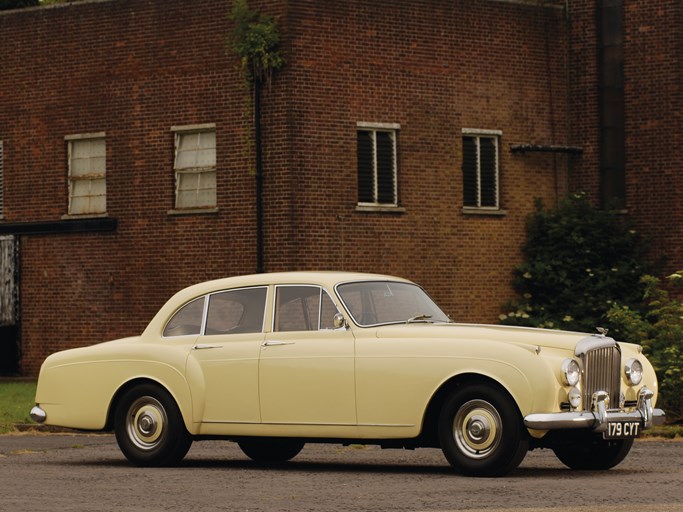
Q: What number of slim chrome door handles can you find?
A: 2